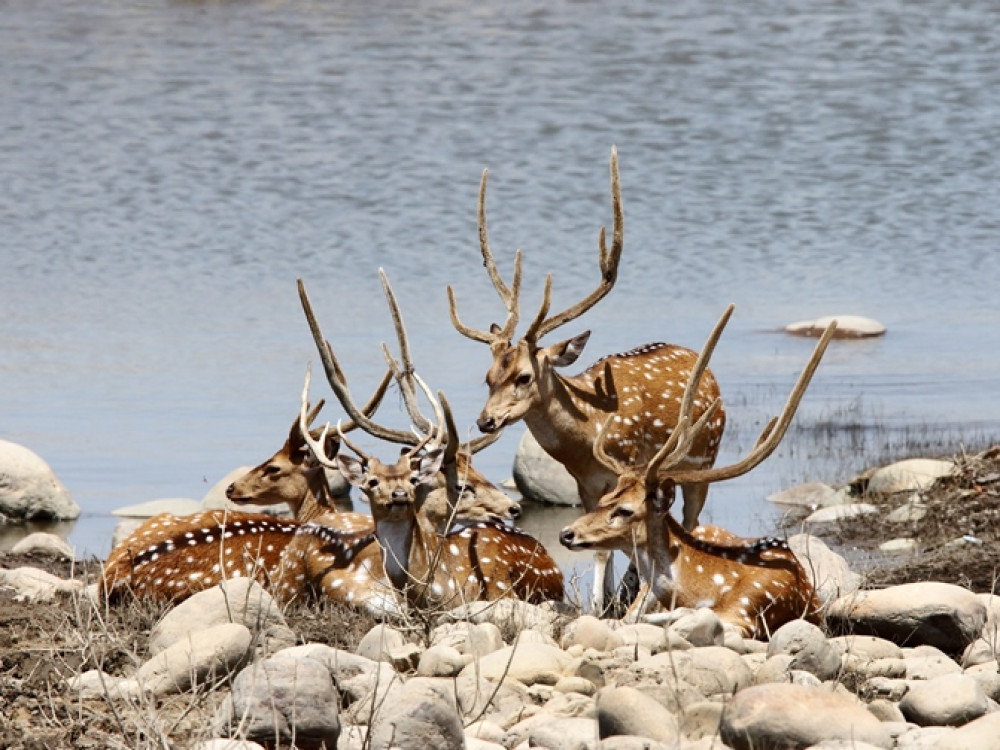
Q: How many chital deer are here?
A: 5